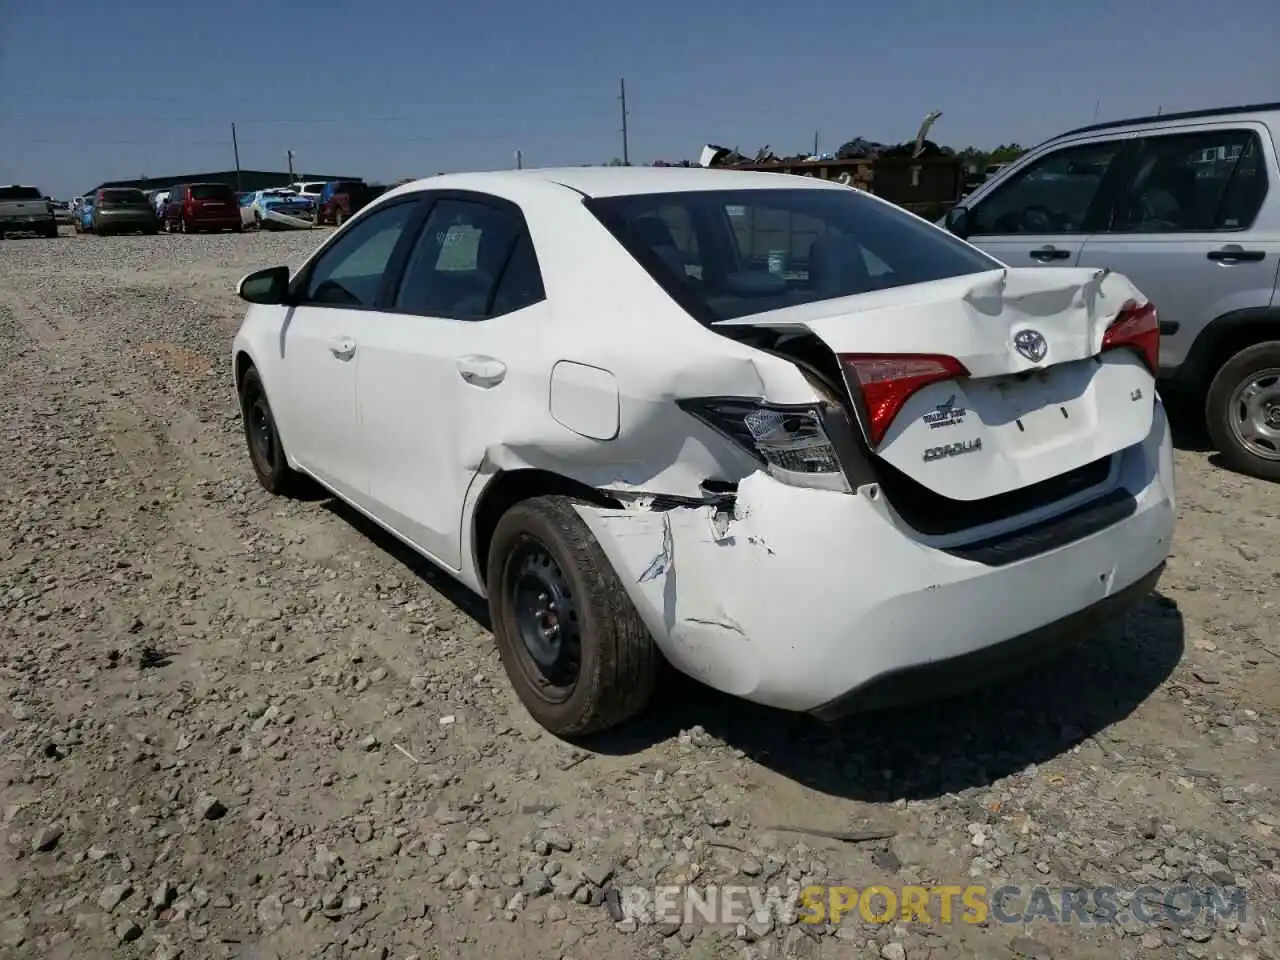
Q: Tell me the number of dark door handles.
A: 2